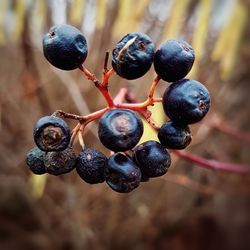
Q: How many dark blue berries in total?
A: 12